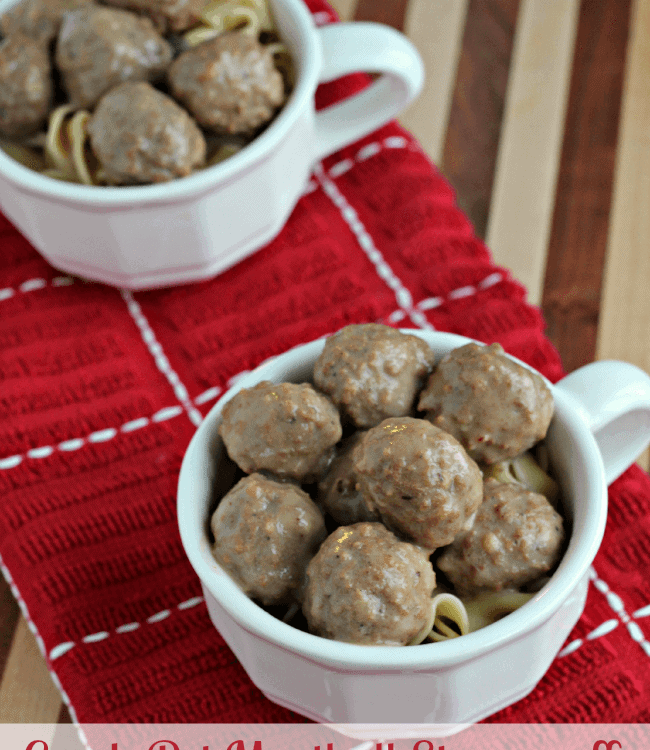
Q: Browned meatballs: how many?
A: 14